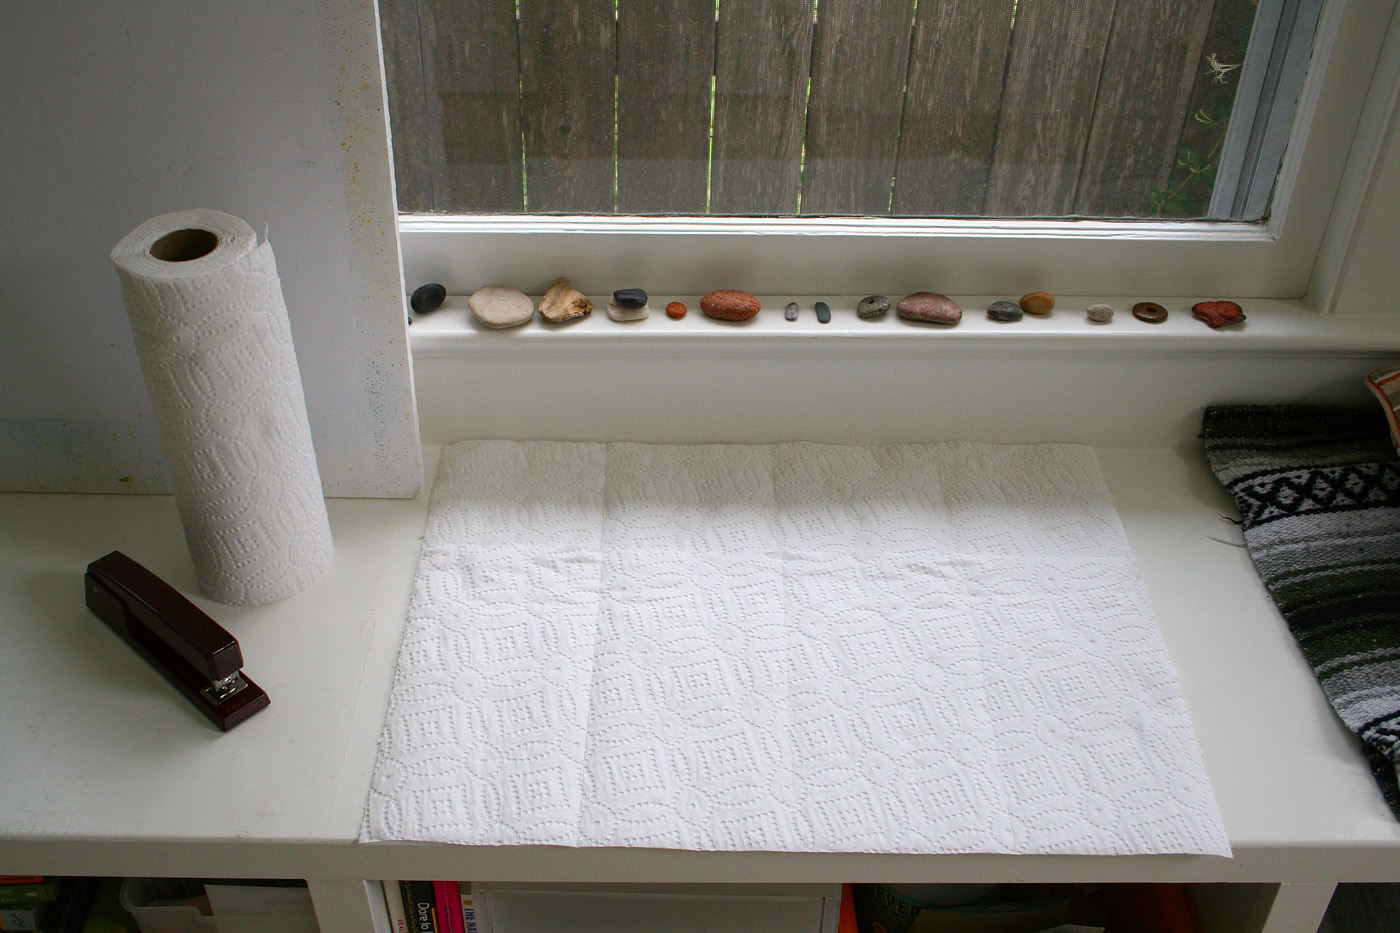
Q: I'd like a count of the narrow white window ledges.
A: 1